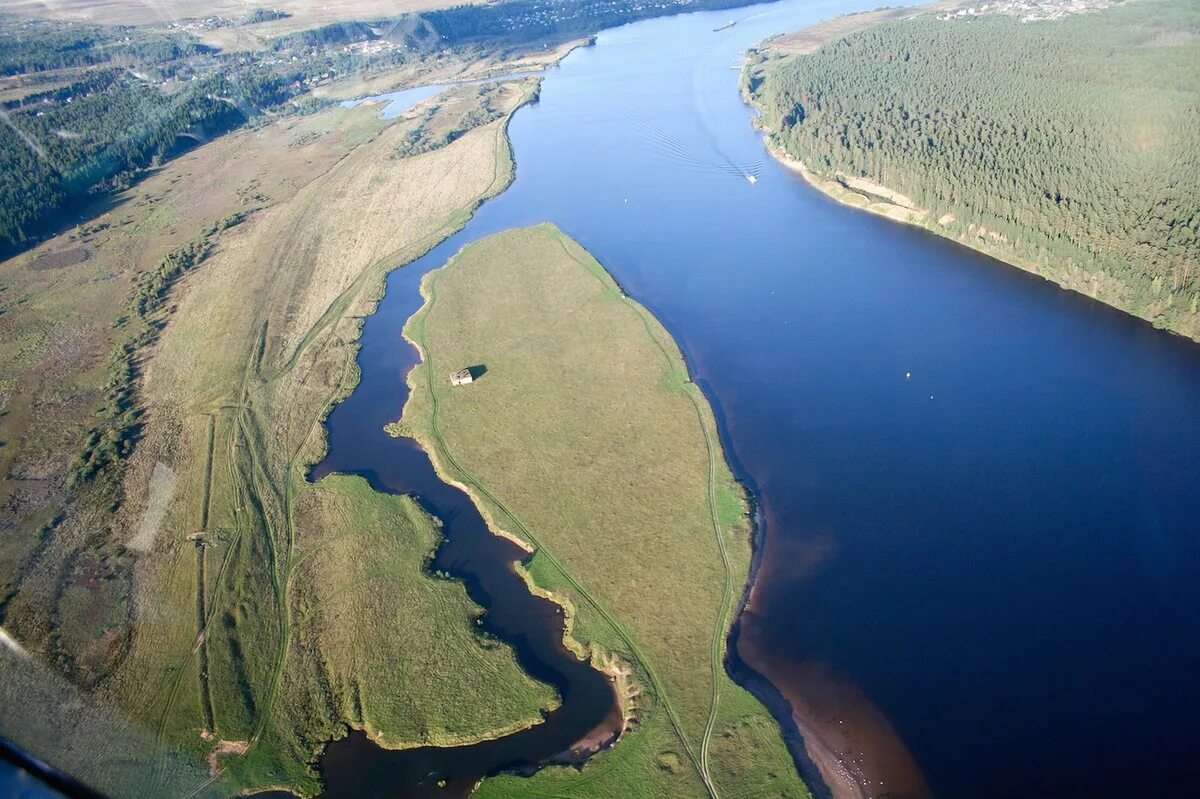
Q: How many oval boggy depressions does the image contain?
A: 2